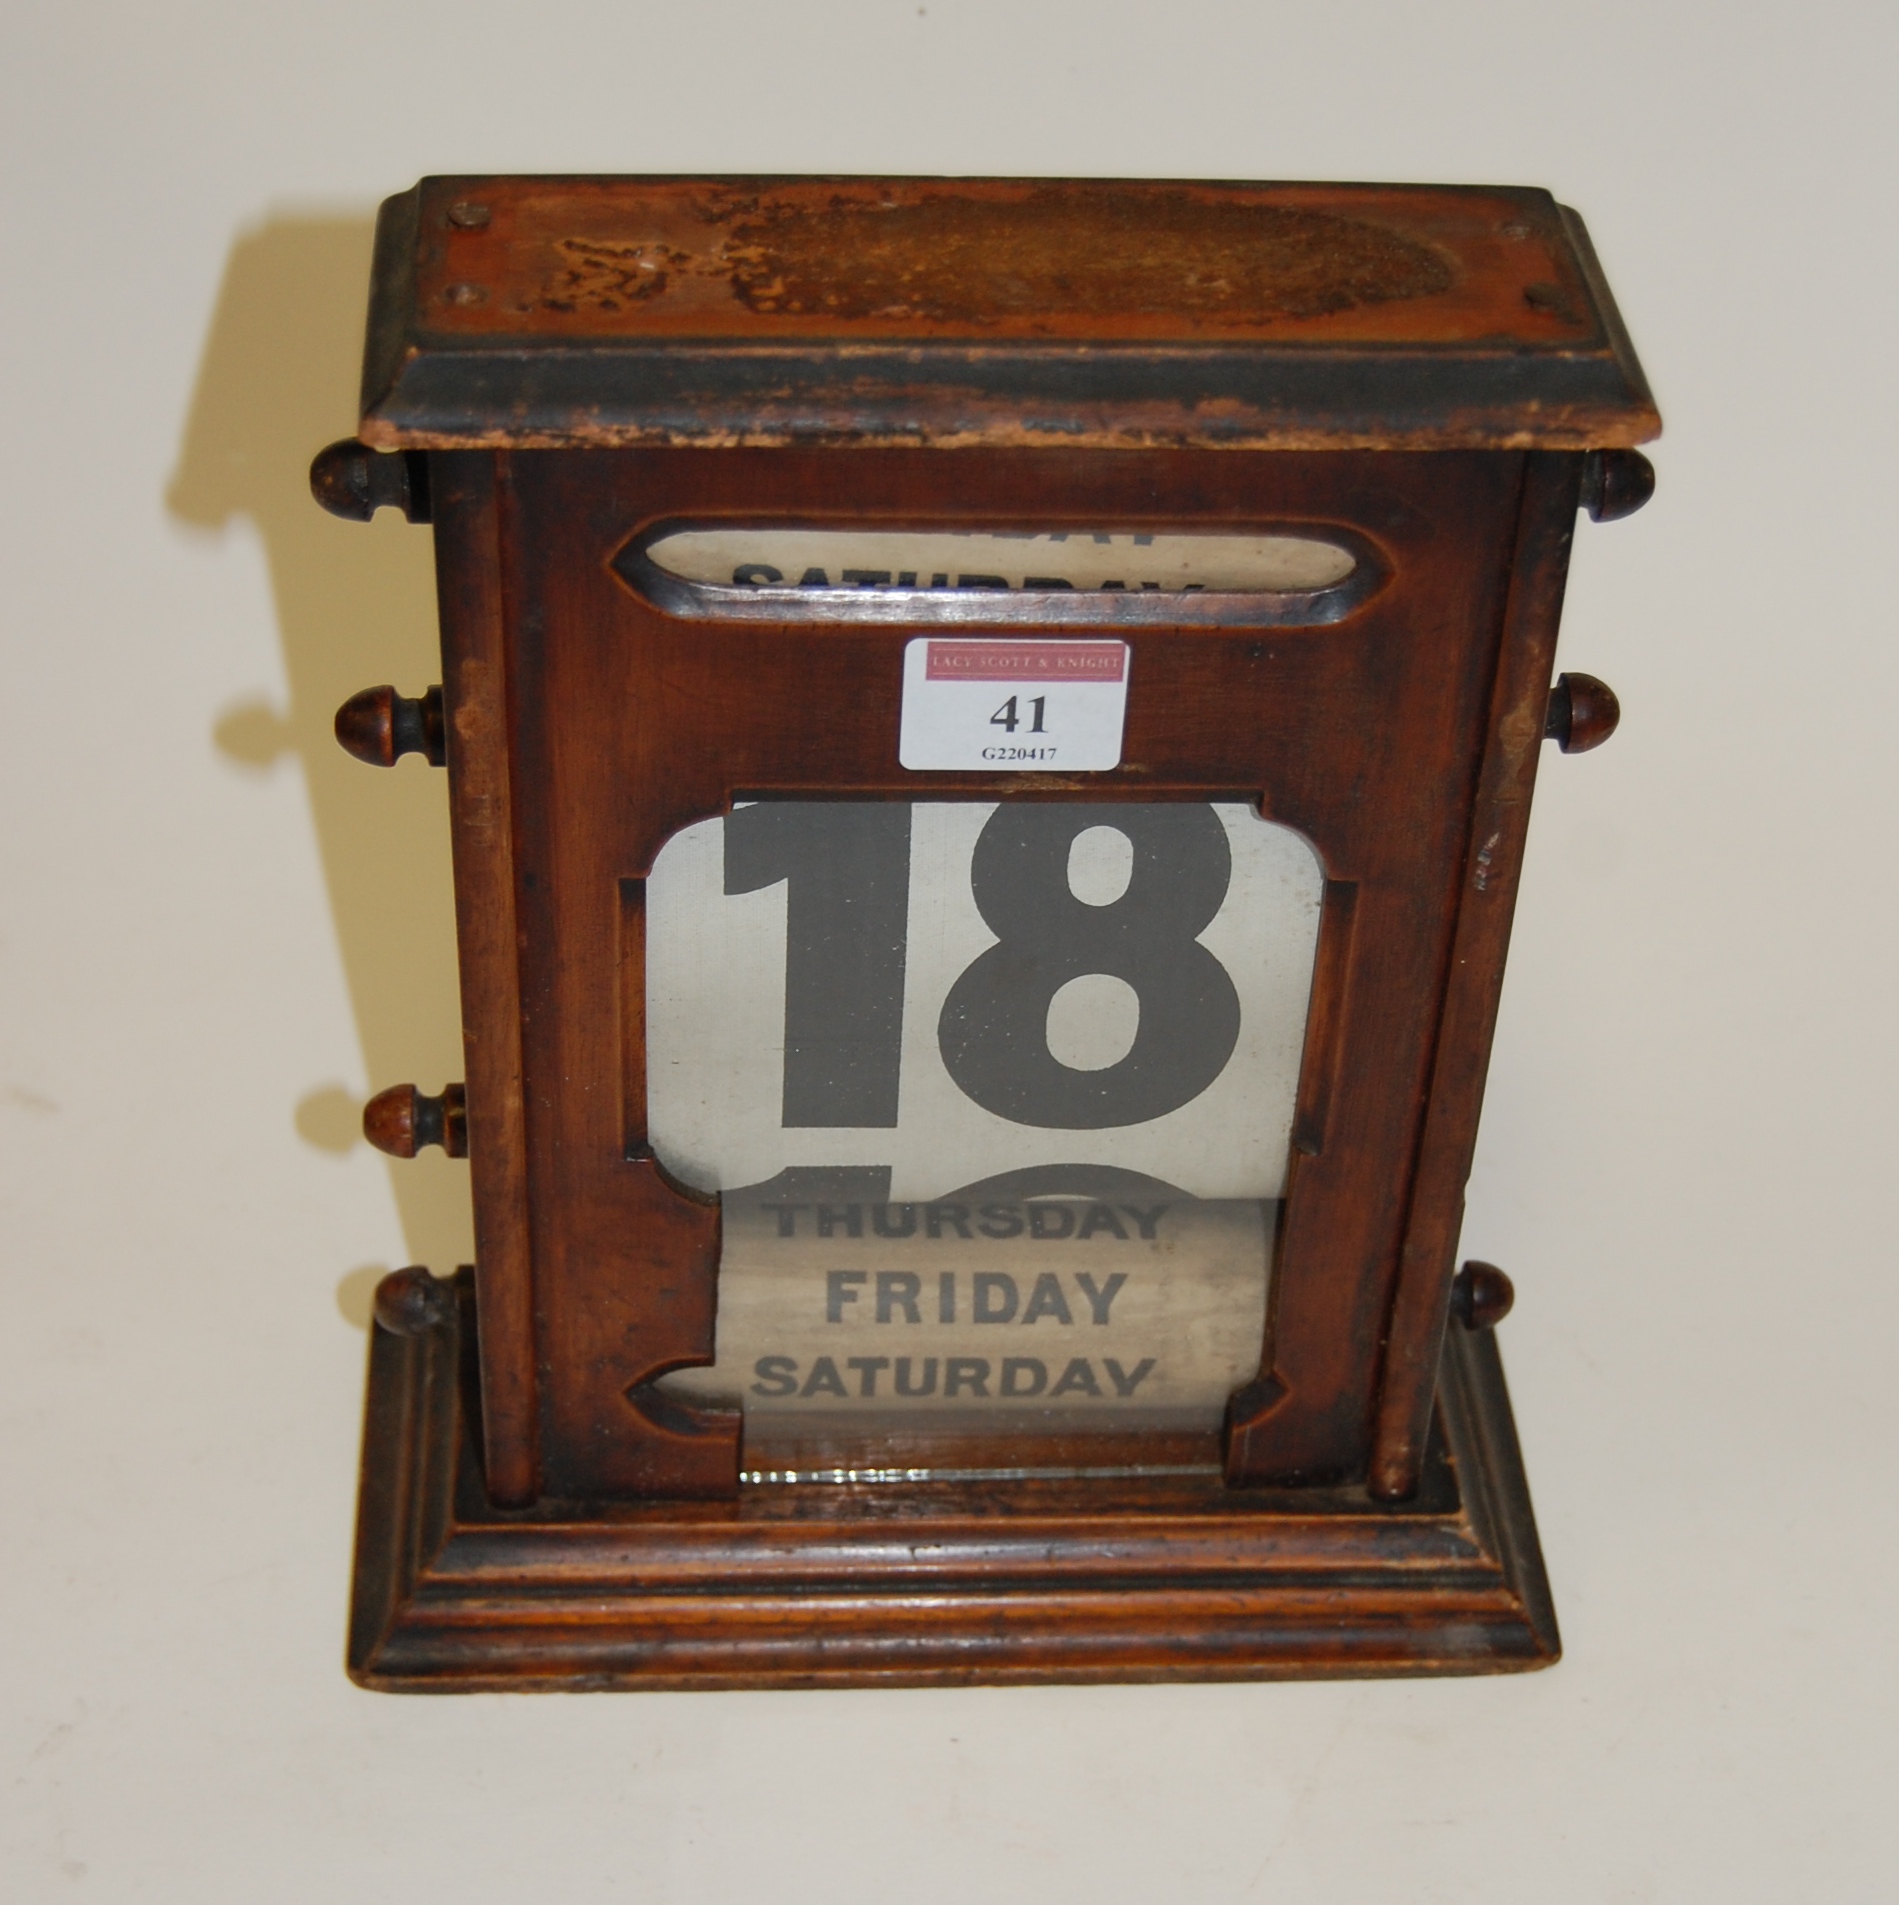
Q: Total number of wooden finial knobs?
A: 7